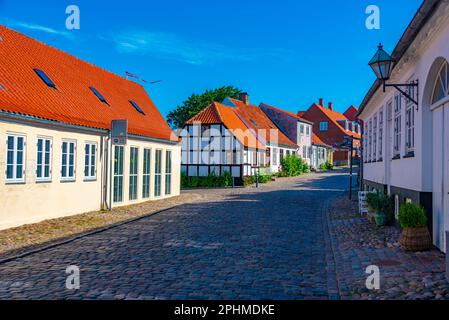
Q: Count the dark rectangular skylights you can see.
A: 3